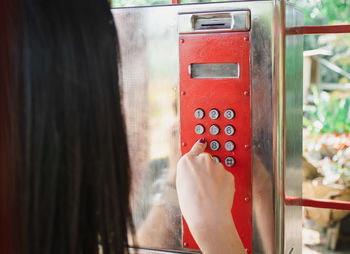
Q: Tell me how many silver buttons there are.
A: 10